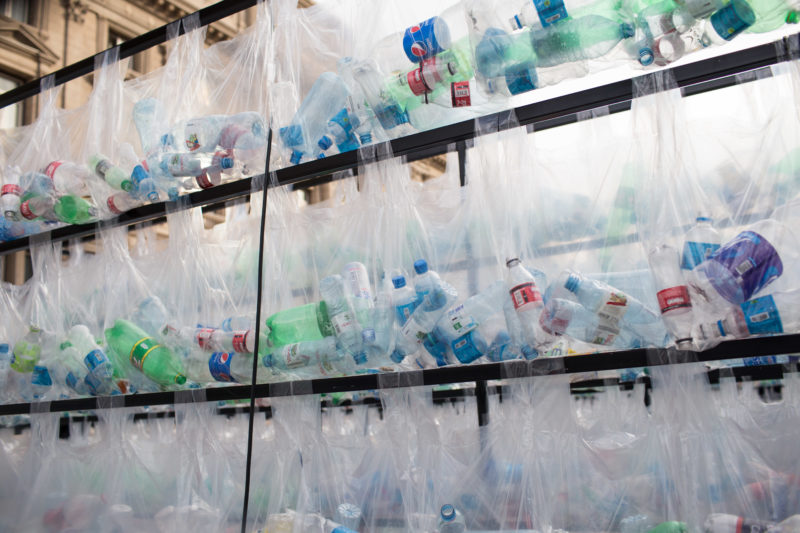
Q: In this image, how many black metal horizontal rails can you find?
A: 3